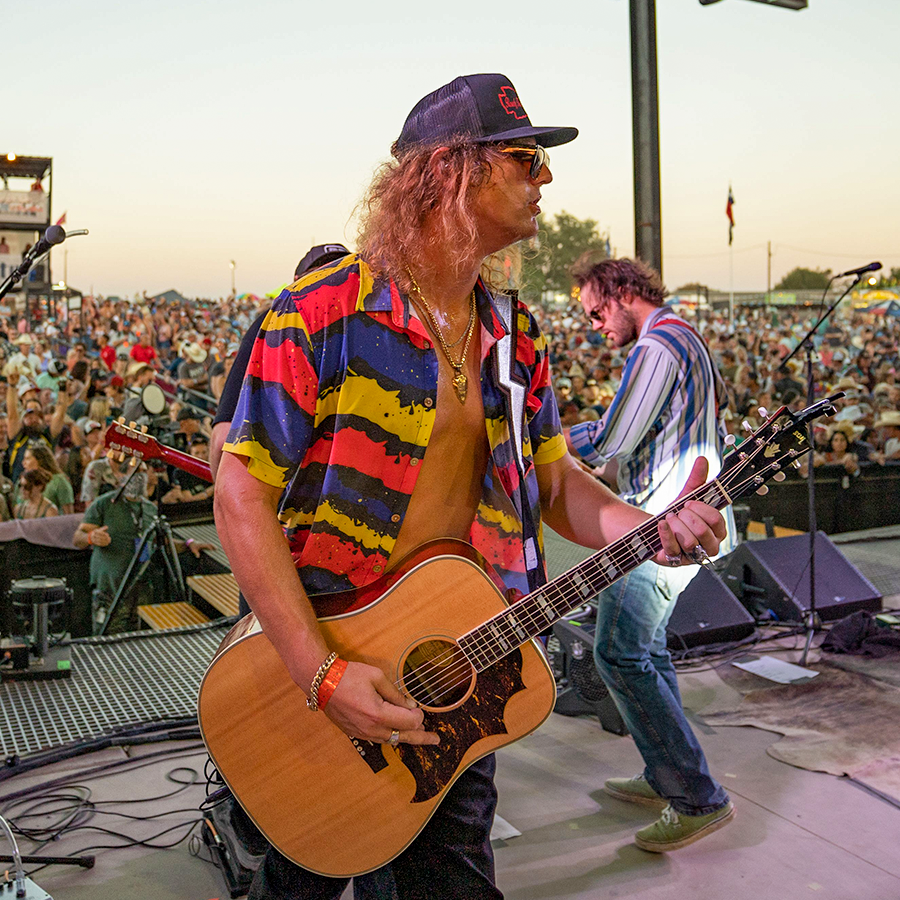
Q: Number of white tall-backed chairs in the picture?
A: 0